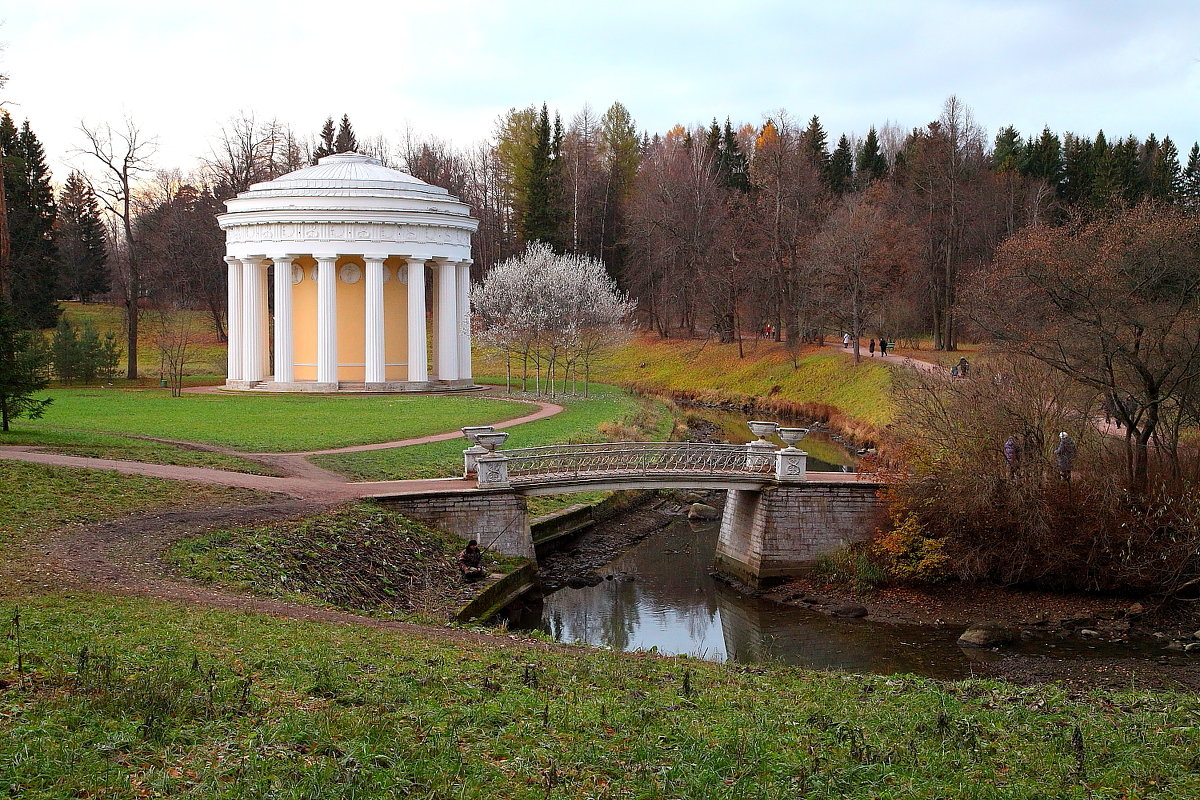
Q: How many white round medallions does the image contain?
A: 5